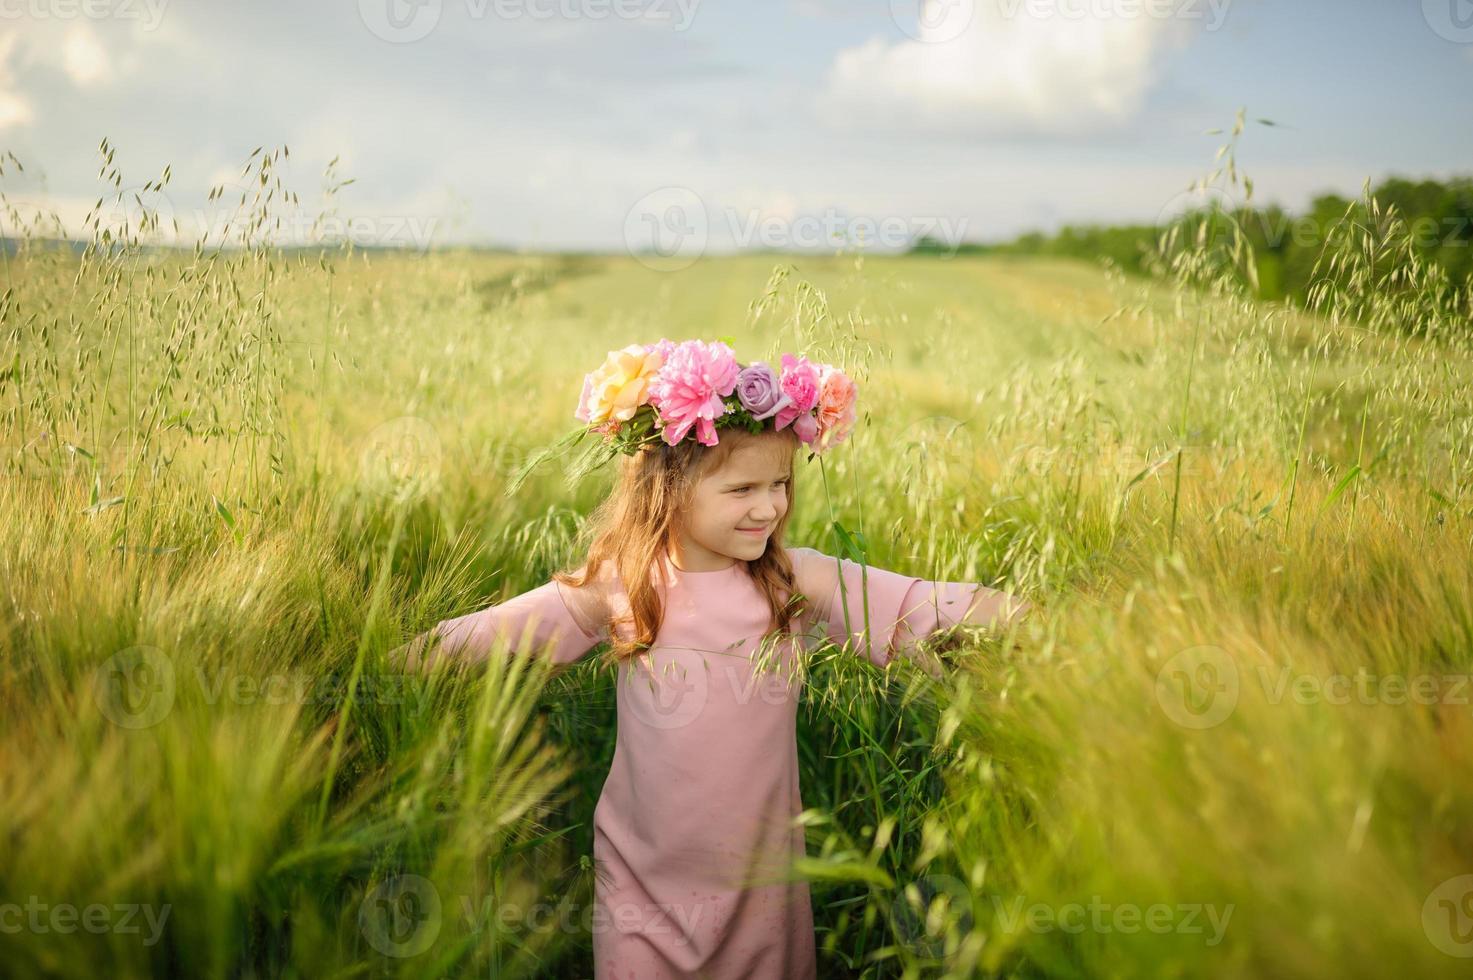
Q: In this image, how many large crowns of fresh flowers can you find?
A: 1